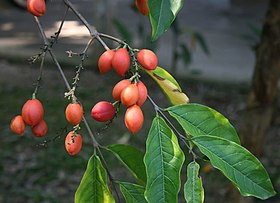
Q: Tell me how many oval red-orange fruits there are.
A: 15